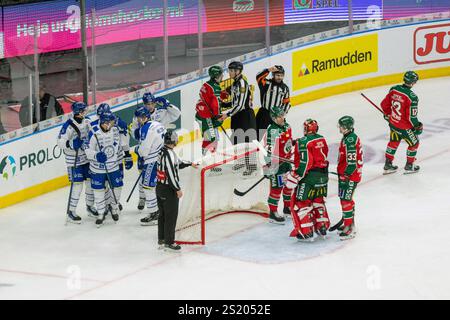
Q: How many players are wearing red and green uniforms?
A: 5